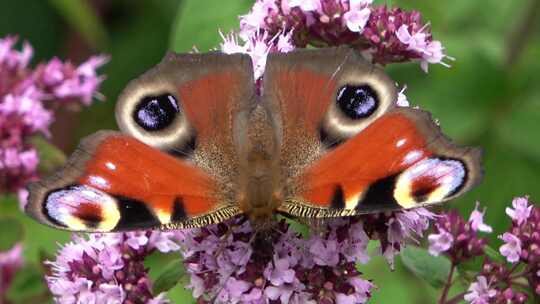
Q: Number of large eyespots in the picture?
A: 4